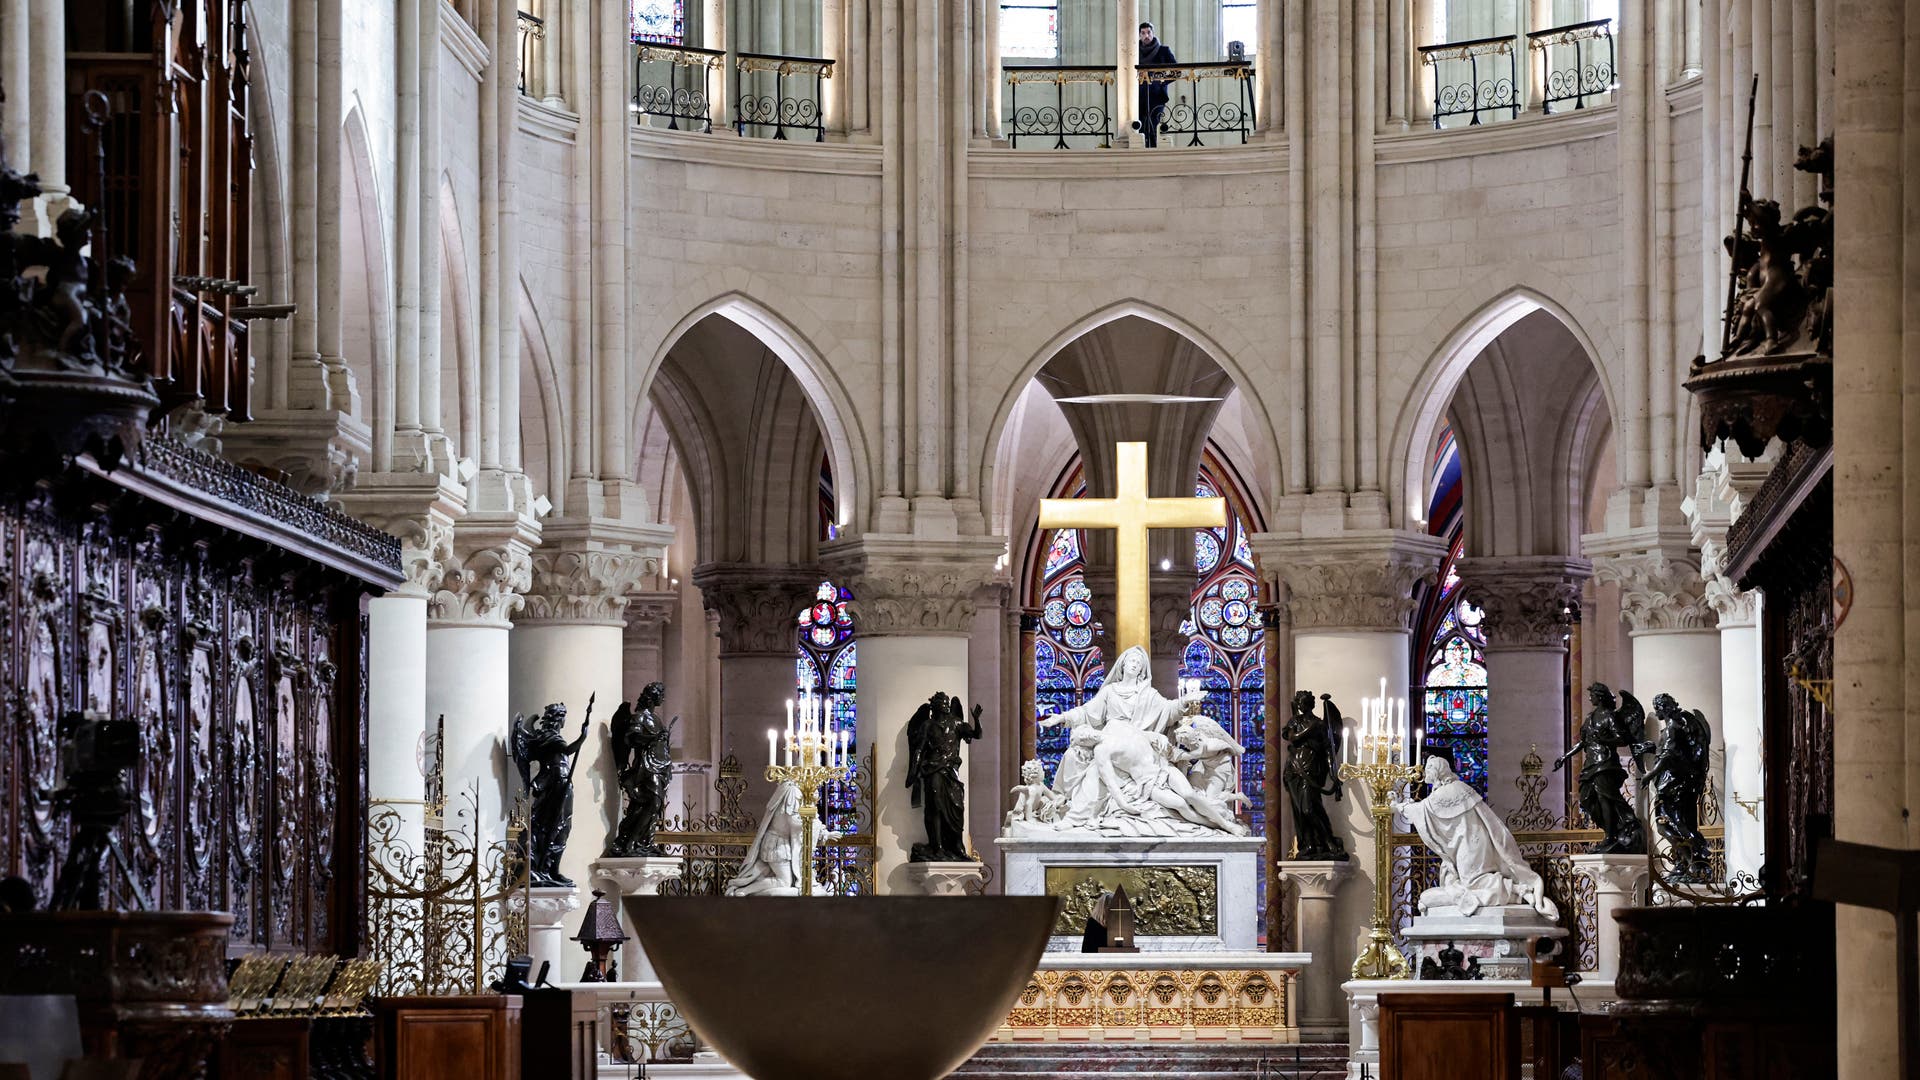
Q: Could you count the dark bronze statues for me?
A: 6